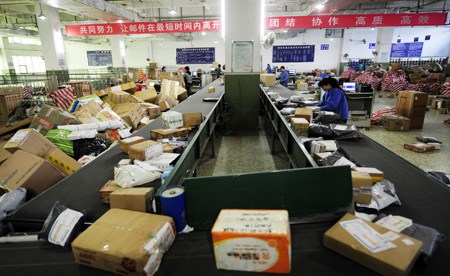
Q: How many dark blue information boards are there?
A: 4